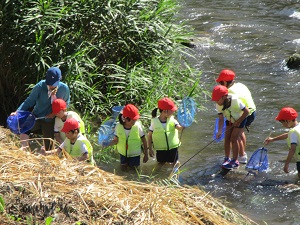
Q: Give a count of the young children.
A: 7